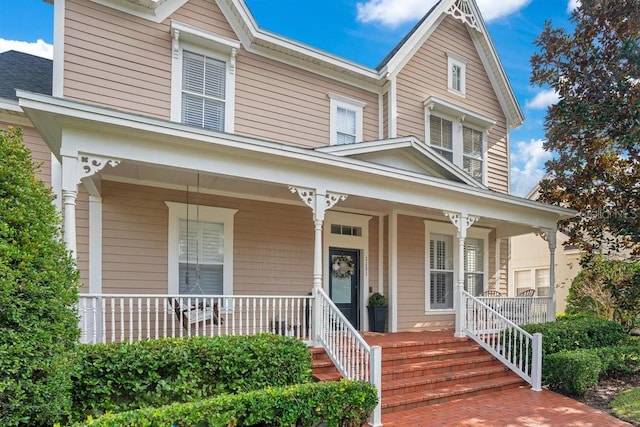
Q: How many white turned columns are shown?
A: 4